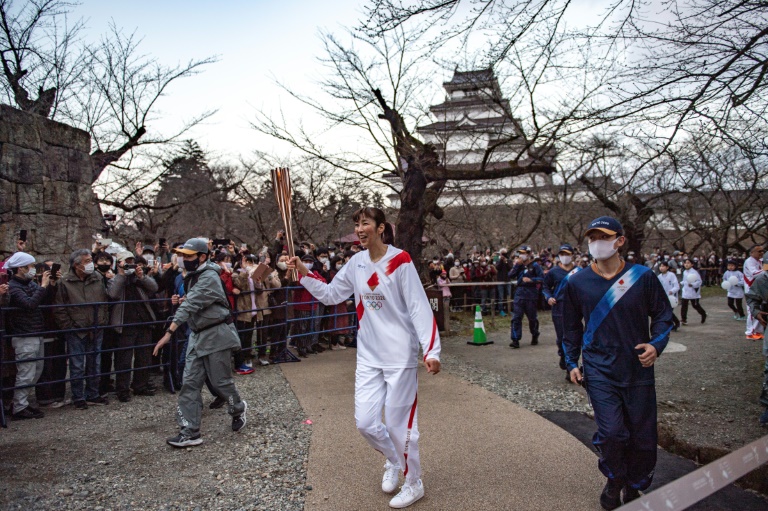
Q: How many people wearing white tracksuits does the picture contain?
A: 2